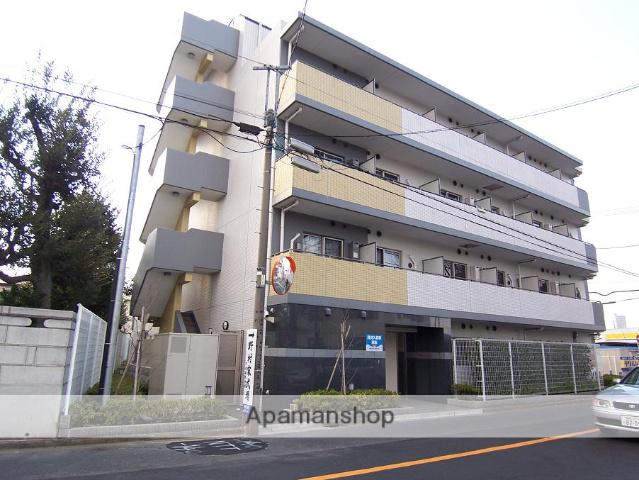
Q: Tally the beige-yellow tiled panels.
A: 3